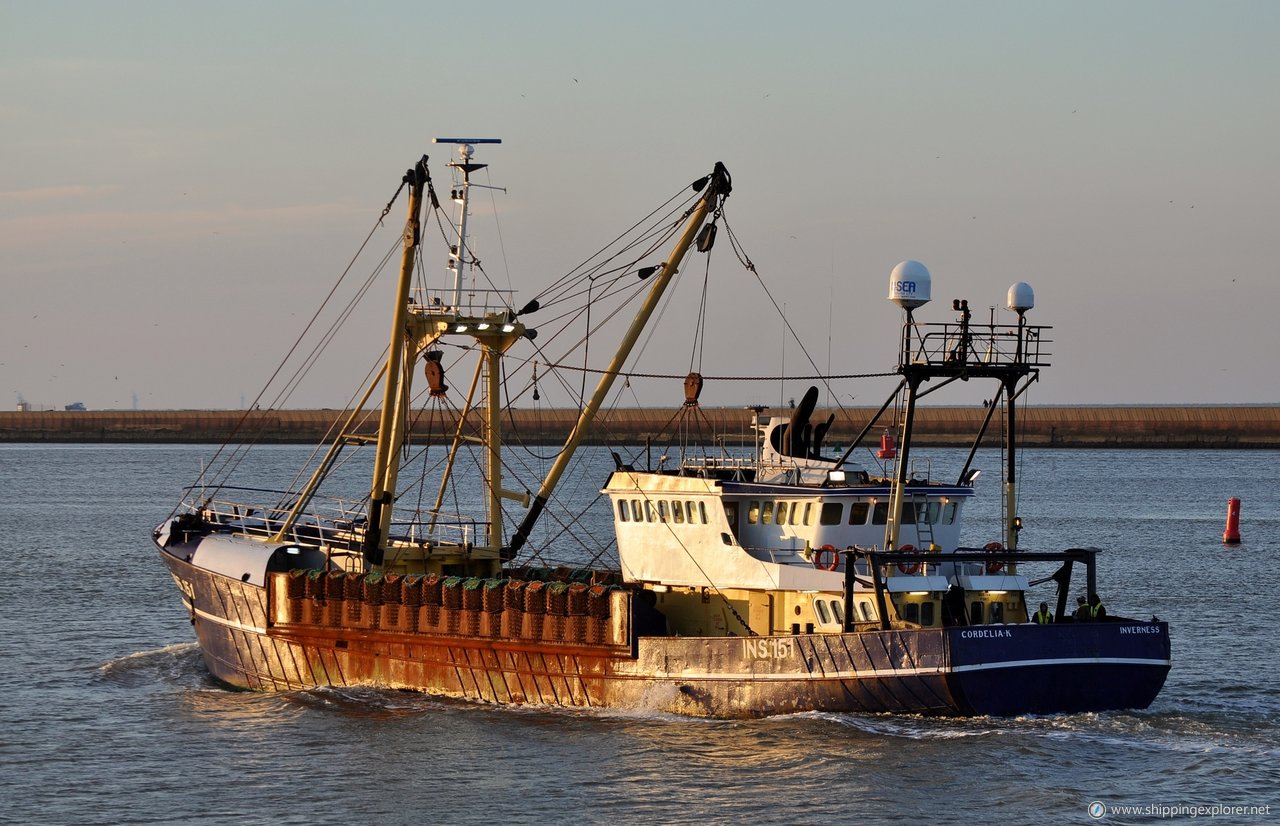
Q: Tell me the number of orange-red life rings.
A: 3